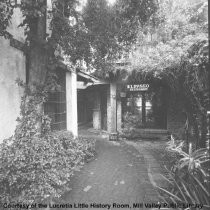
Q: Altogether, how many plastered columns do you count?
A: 2